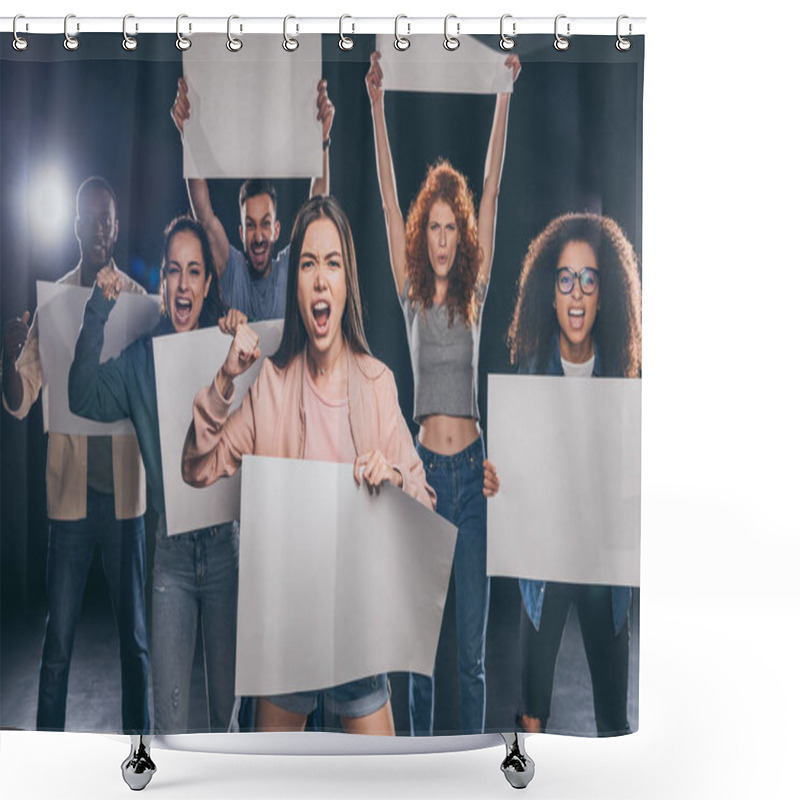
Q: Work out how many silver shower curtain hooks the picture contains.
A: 12